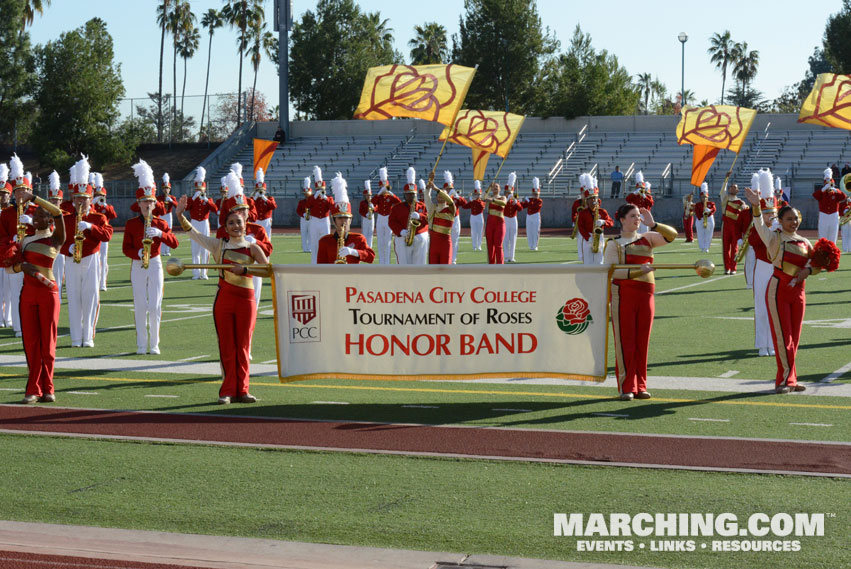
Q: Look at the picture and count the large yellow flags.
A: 4